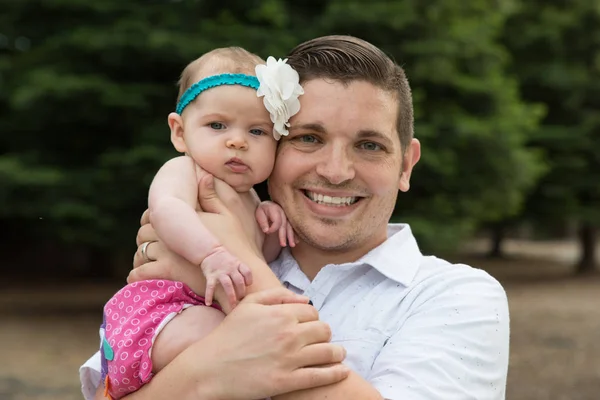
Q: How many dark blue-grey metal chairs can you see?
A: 0